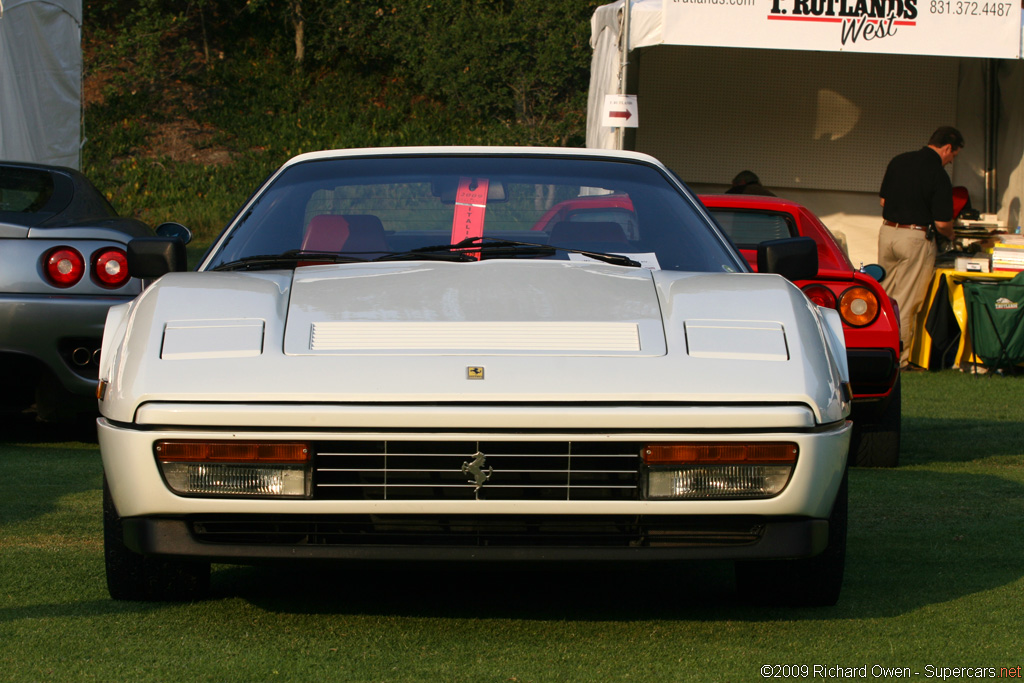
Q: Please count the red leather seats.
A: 2